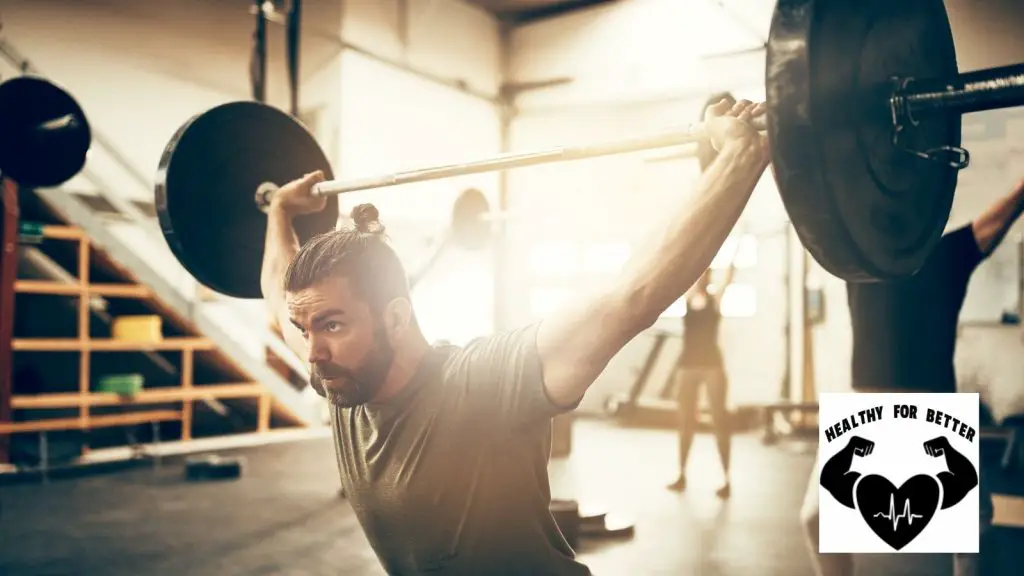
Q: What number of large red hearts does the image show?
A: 0